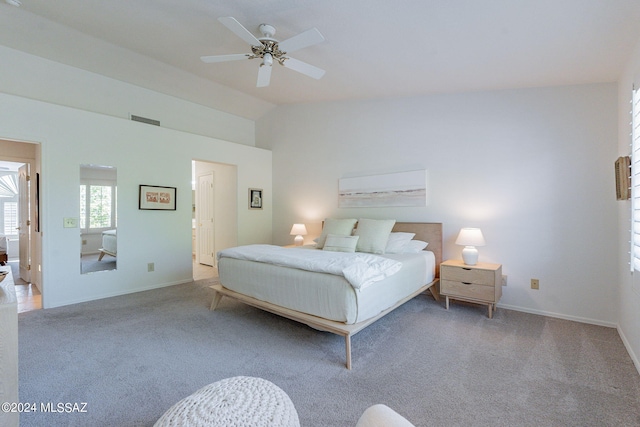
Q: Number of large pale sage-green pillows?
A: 2